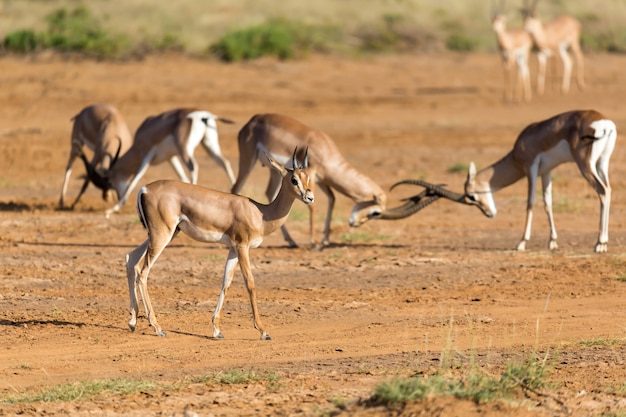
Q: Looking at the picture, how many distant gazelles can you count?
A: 2